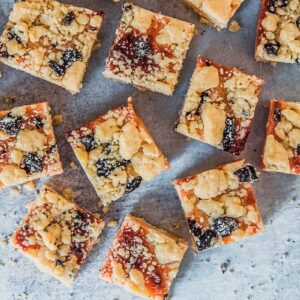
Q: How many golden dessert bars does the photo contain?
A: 11